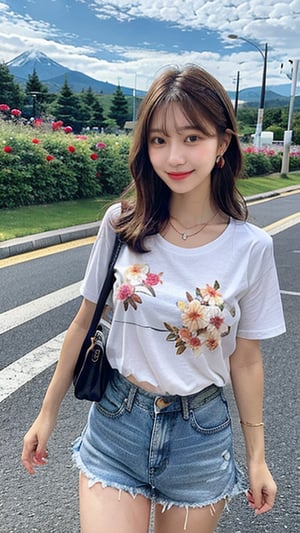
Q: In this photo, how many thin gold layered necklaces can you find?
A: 2